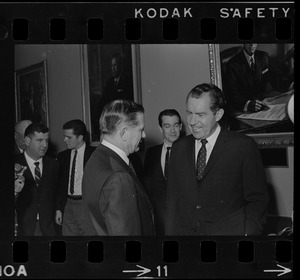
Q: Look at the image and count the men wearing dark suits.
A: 5